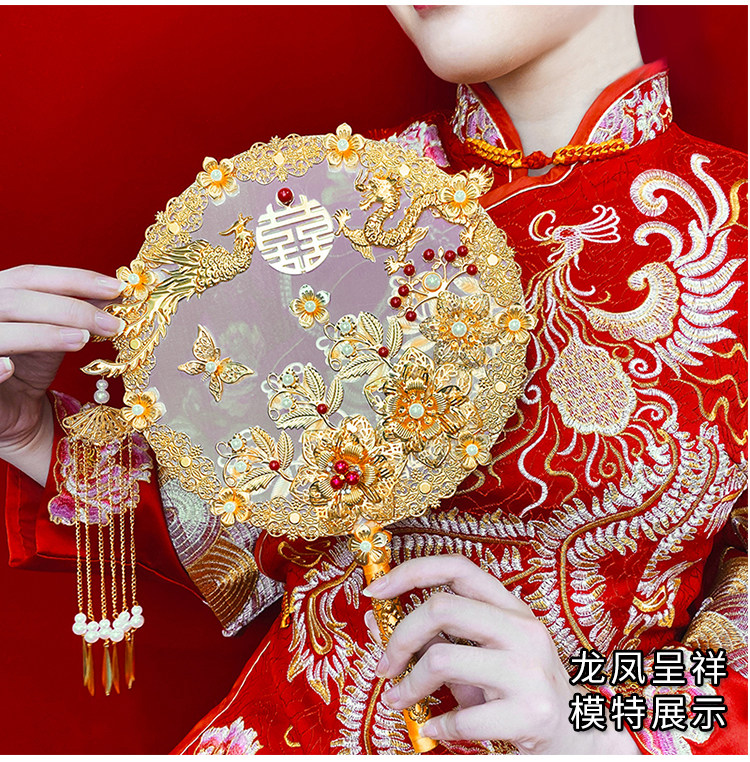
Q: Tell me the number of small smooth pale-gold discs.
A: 9